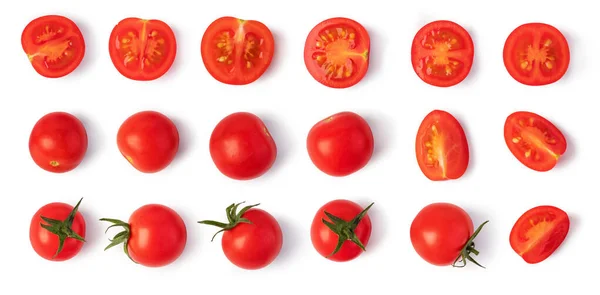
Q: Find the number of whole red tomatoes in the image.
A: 9